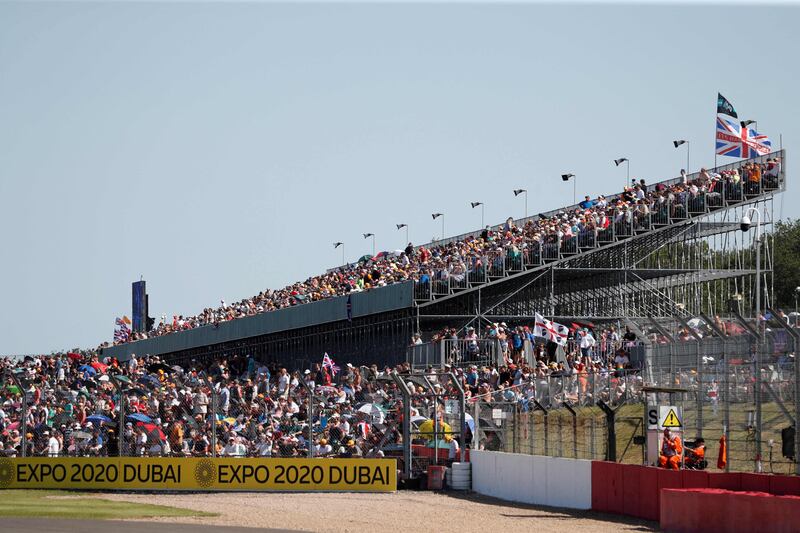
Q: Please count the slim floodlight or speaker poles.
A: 10